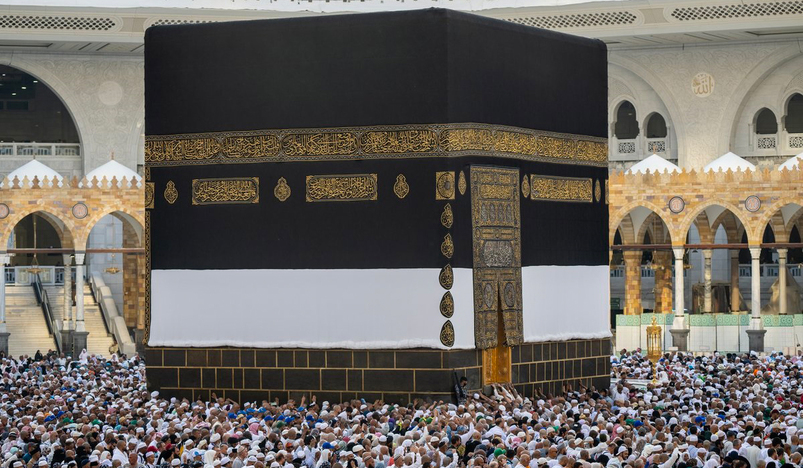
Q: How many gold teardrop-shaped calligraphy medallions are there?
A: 11